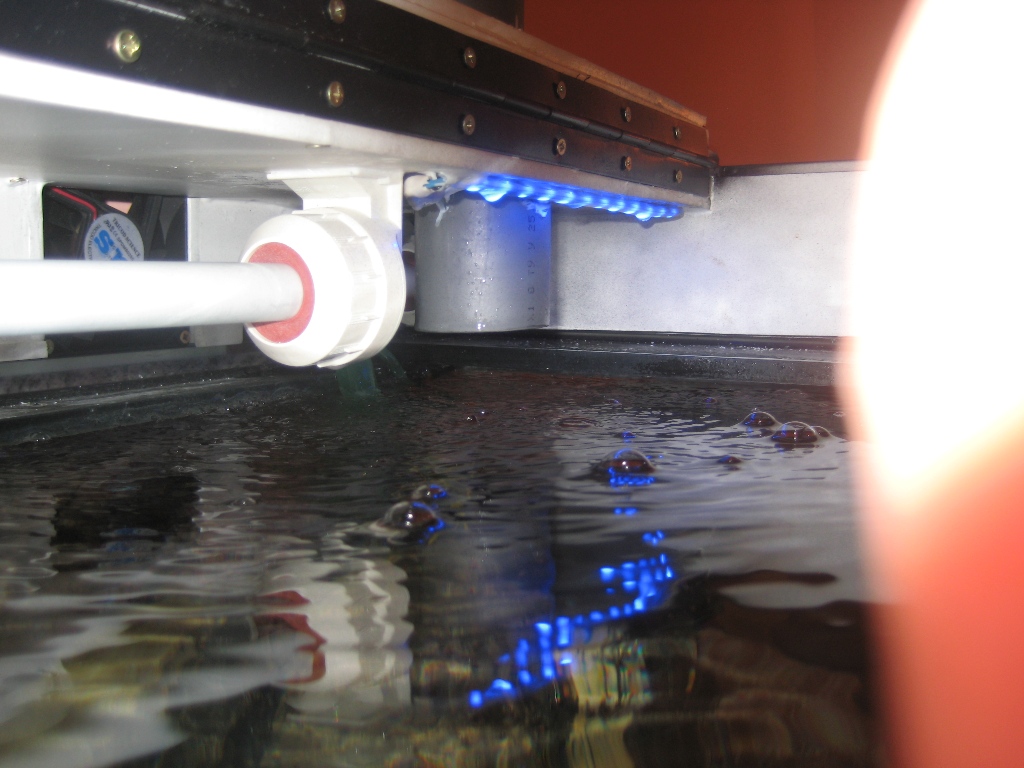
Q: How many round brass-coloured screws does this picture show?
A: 11